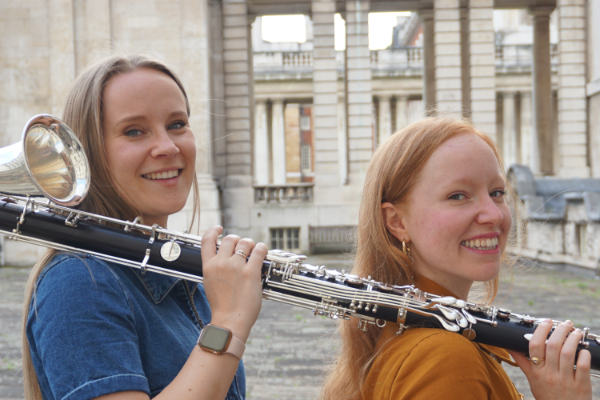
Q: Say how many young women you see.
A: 2